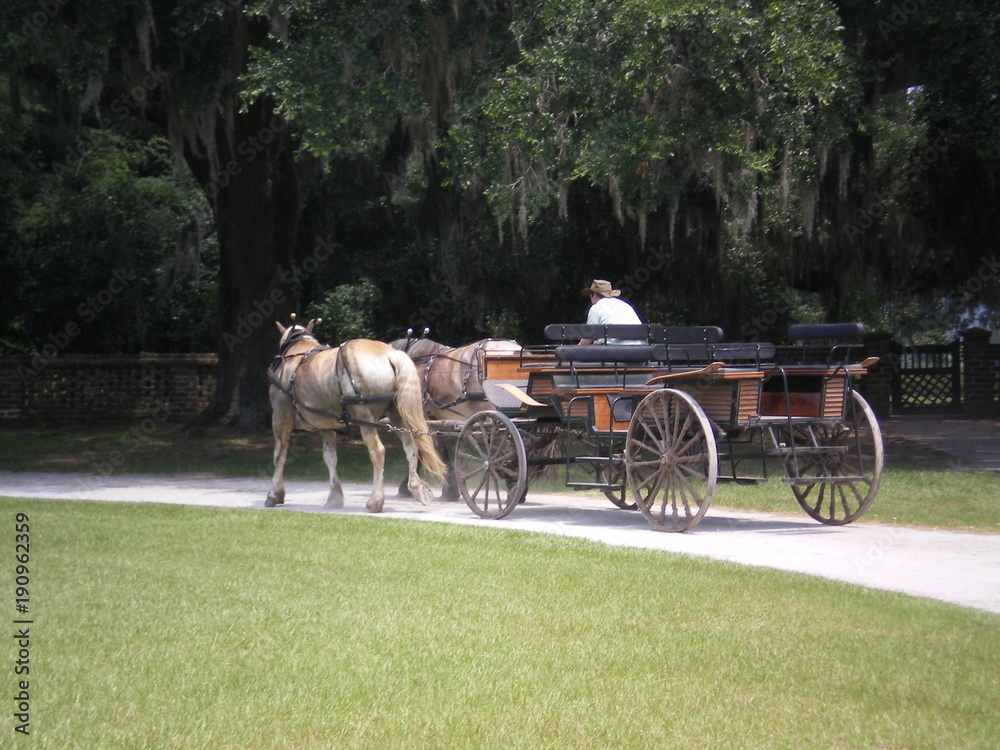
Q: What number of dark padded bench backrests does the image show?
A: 5